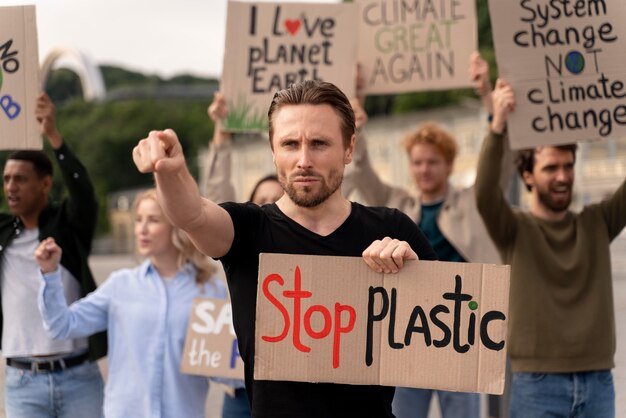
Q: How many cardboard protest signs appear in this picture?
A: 6